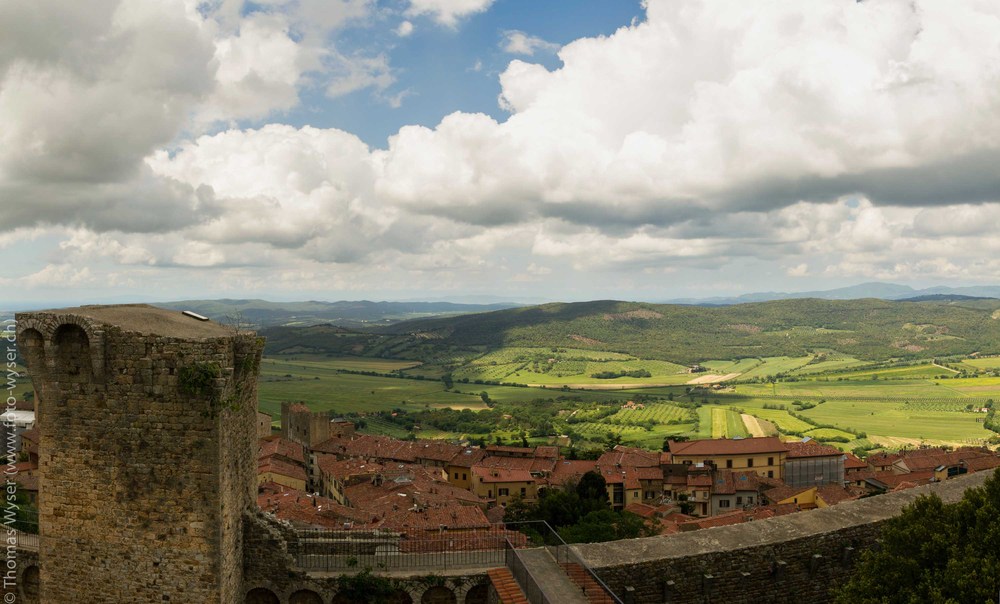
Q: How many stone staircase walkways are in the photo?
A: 1